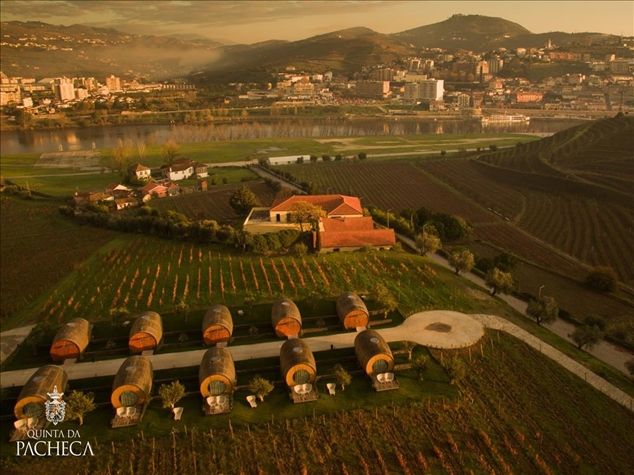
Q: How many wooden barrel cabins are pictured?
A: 10